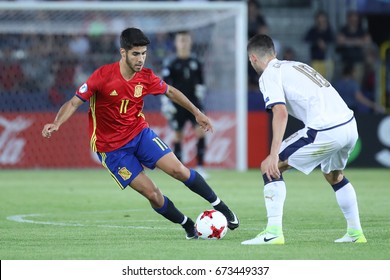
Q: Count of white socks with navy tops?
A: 2